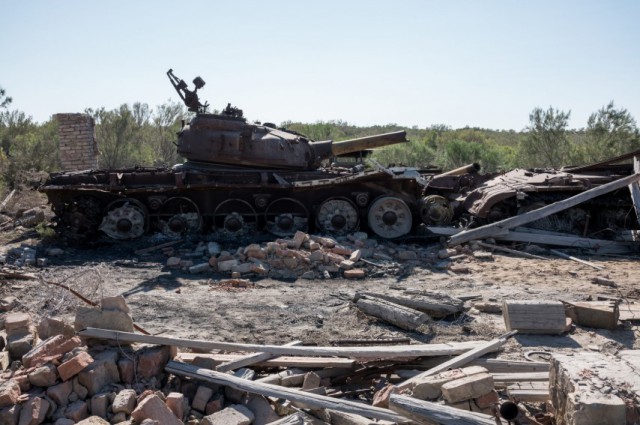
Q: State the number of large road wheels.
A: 6